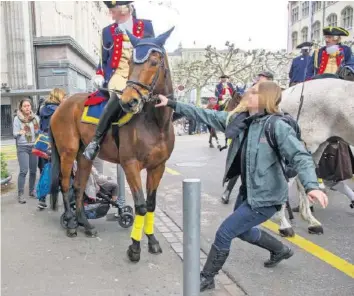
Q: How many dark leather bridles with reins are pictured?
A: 1